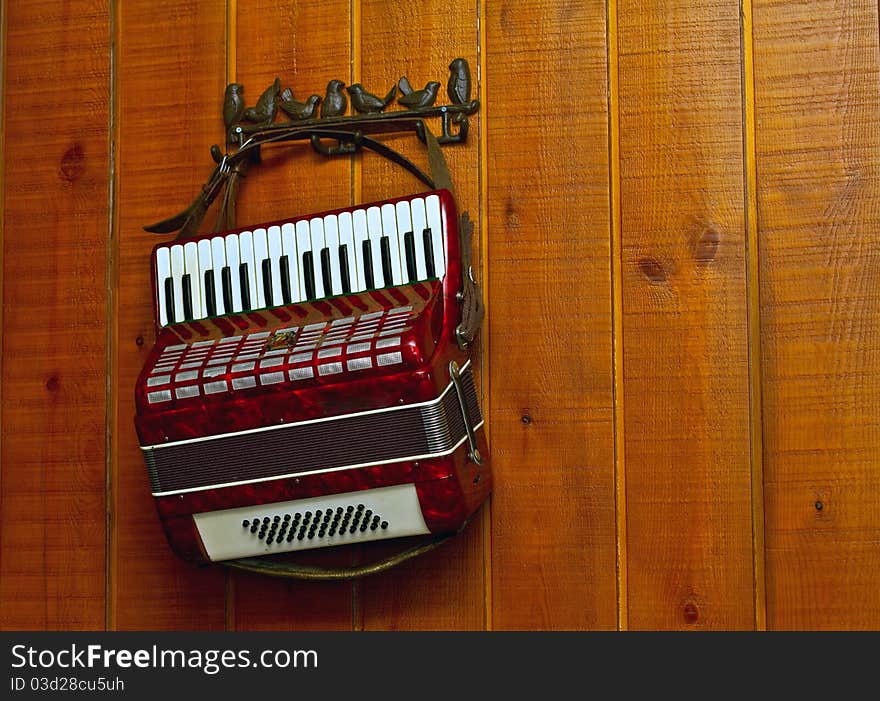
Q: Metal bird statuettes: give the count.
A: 7